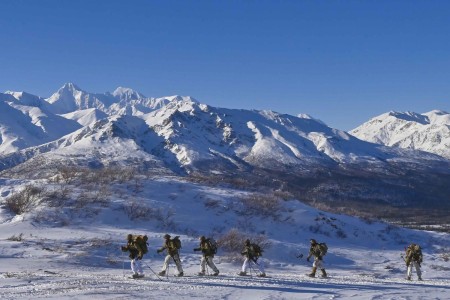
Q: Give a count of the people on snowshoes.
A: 6